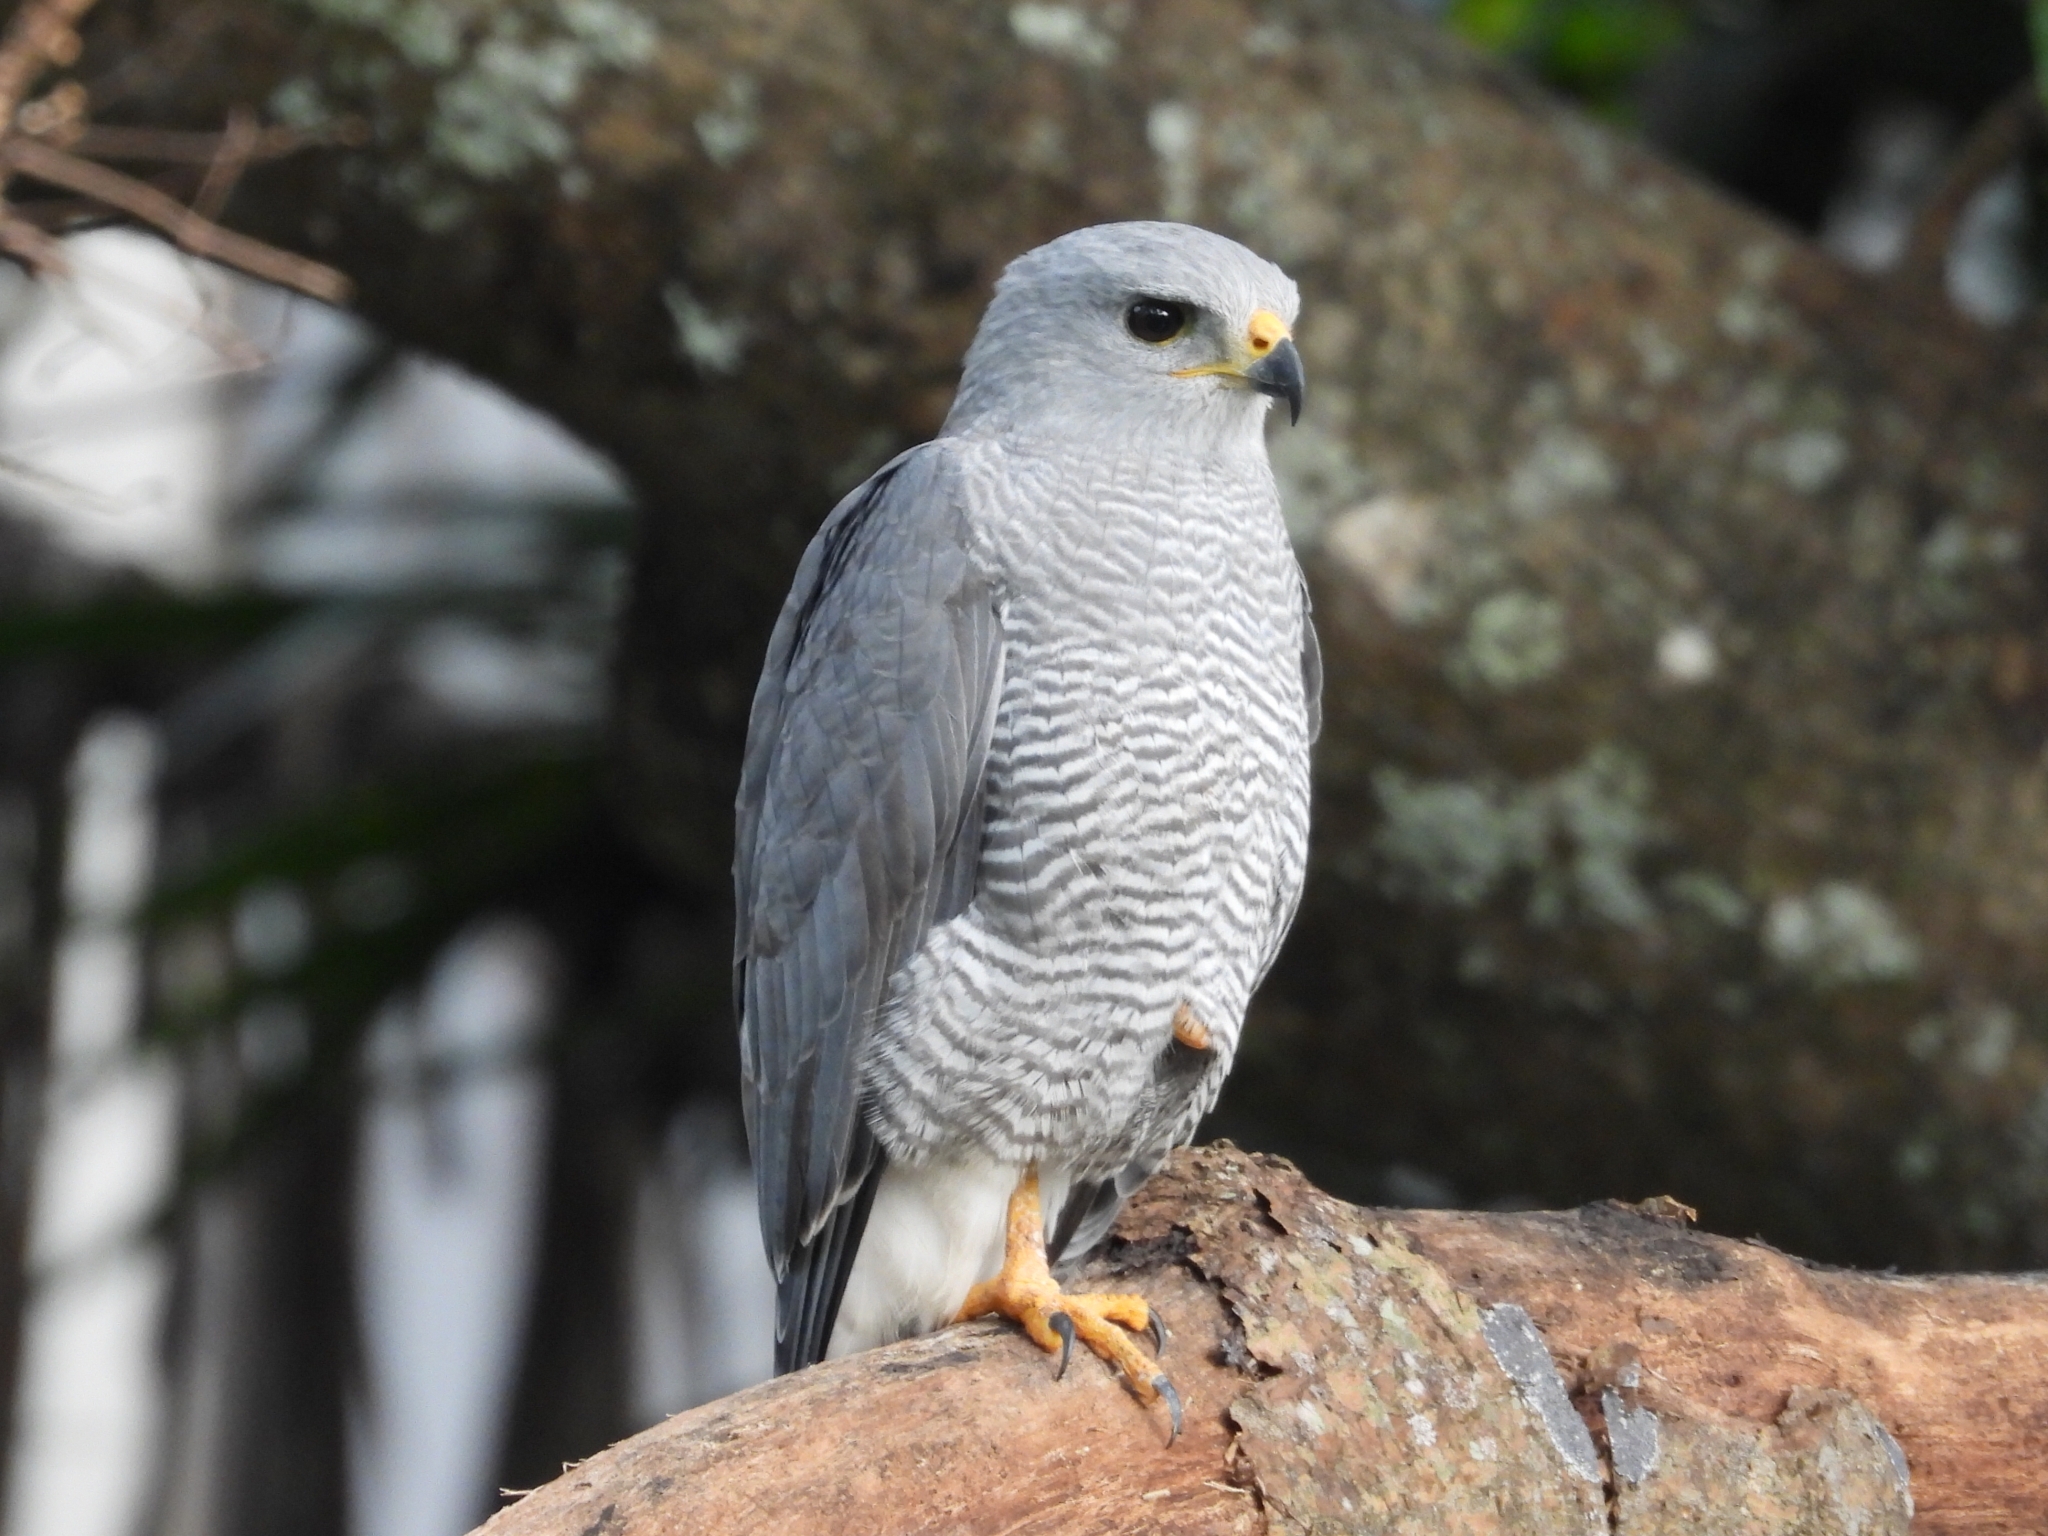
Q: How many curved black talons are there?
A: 3